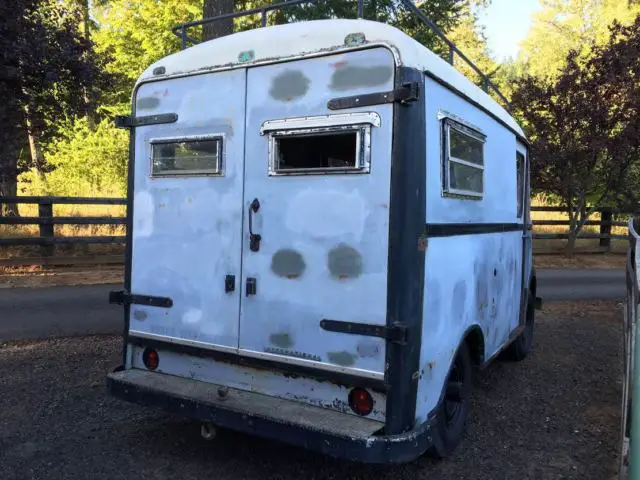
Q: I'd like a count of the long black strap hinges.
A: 4